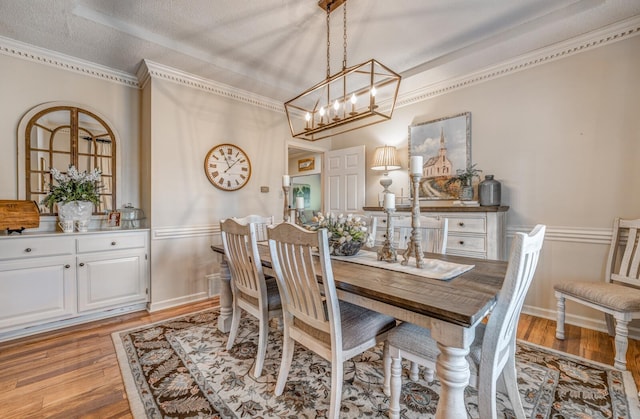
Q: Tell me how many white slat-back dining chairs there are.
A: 7